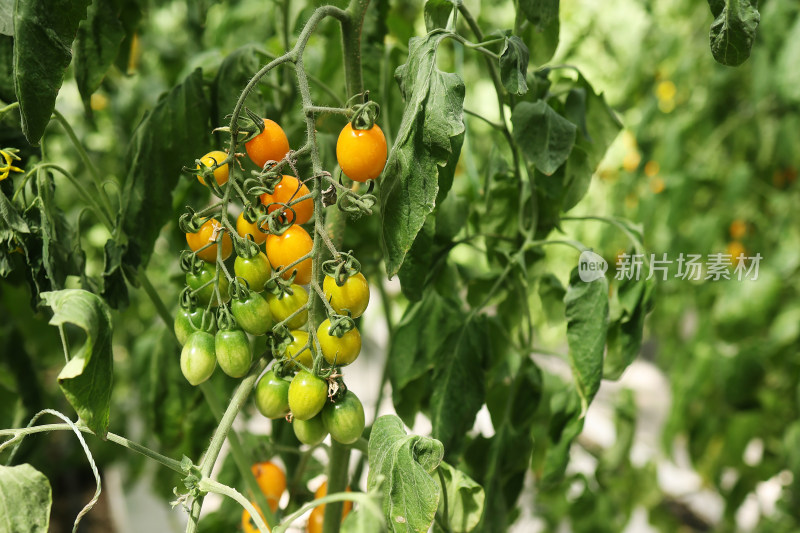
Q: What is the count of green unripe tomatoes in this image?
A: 10